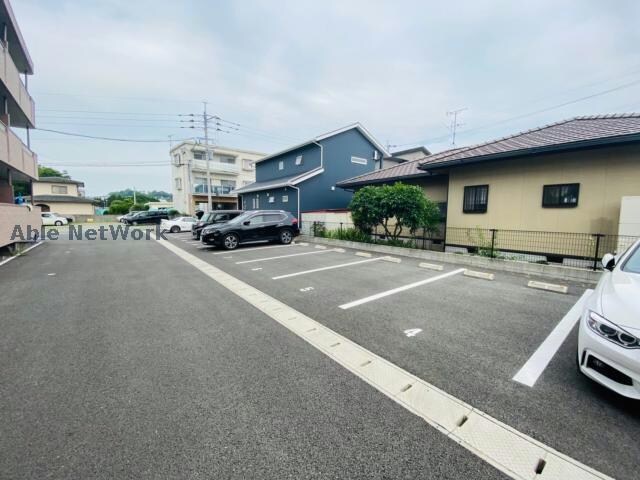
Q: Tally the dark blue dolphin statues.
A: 0